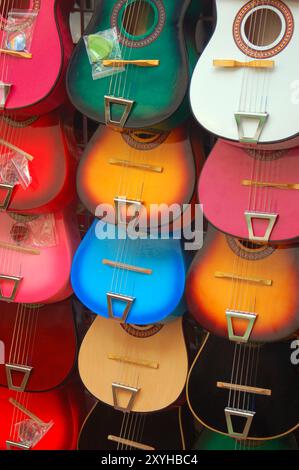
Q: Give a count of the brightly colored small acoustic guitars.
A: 15